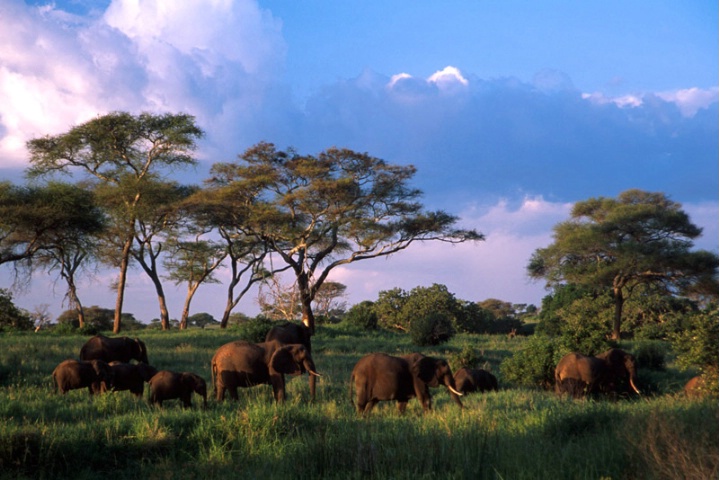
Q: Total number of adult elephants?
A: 5